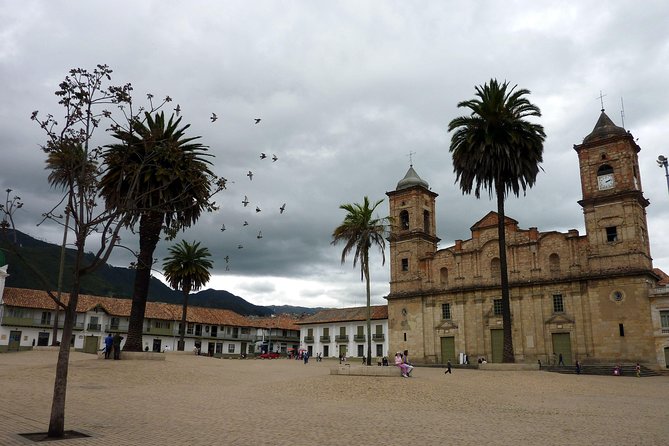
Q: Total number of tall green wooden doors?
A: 3